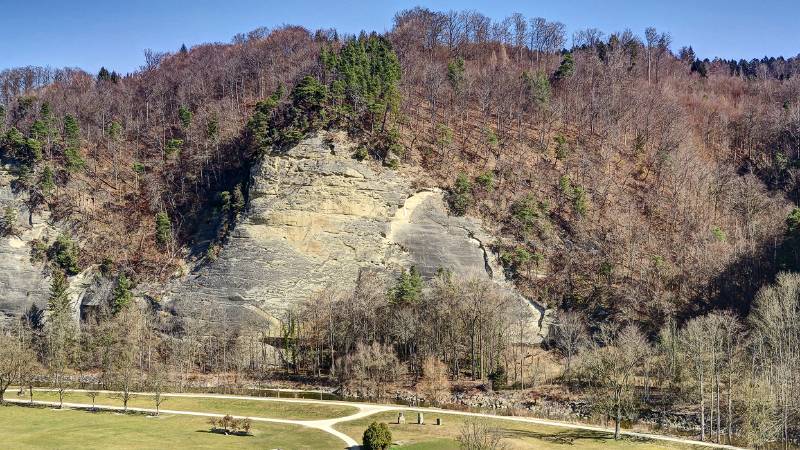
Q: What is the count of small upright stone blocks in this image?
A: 3